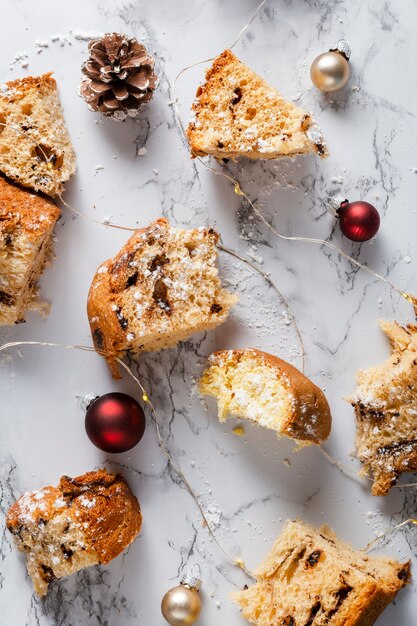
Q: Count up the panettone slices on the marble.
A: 8